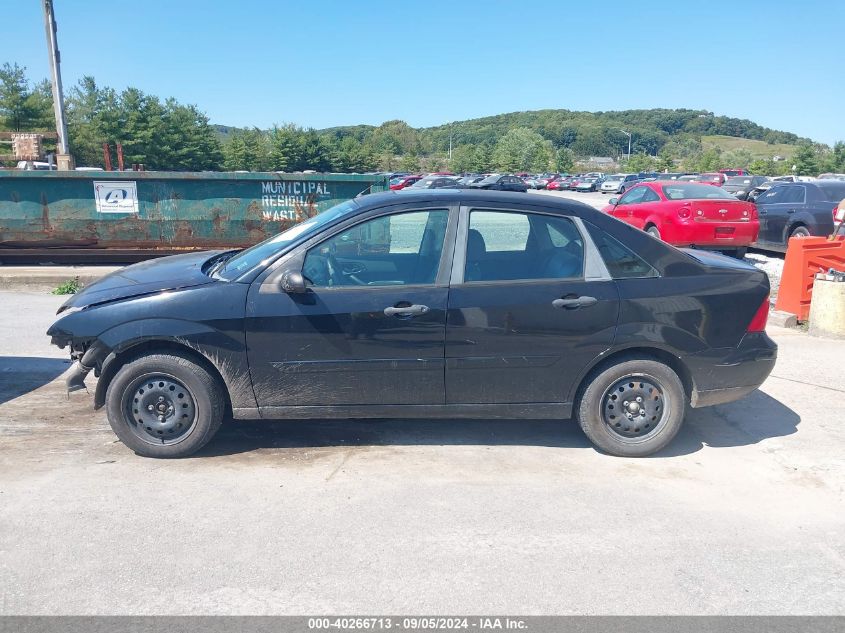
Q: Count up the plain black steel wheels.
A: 2